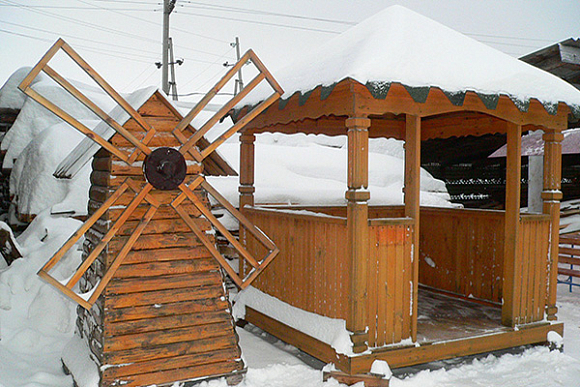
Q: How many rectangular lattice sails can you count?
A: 4